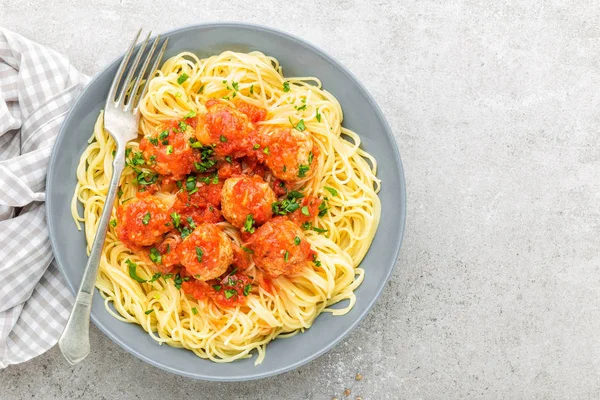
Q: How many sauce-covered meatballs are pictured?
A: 7